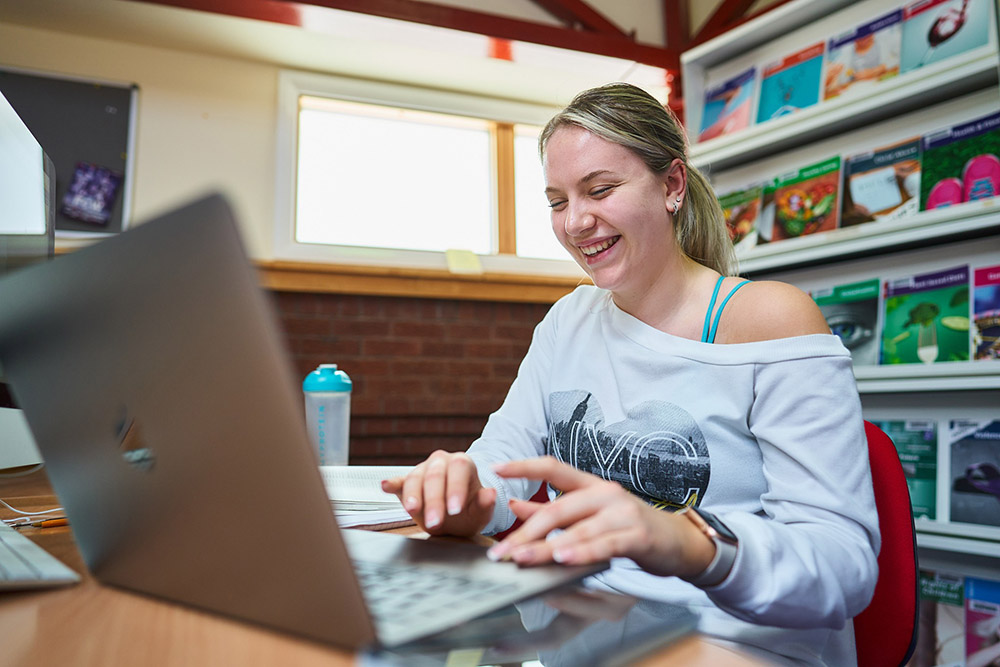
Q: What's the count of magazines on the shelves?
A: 15